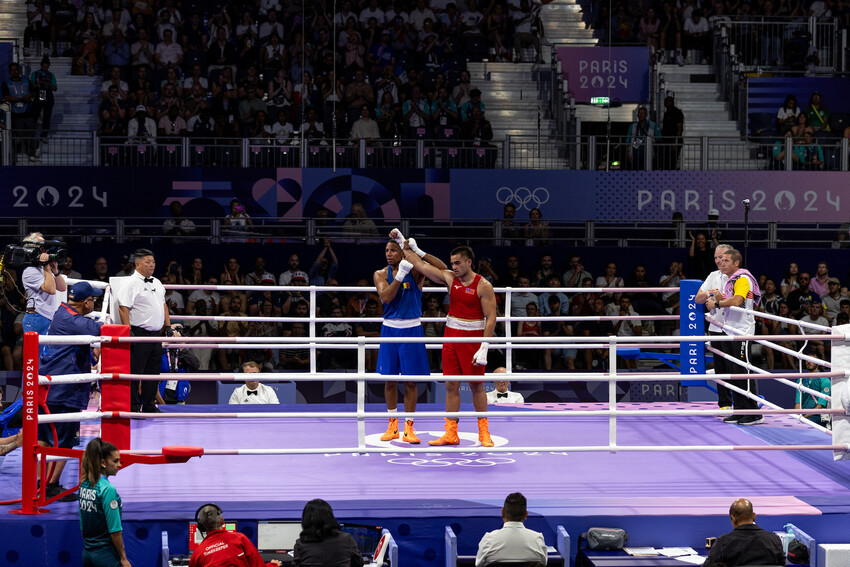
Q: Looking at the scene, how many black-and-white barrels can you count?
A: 0